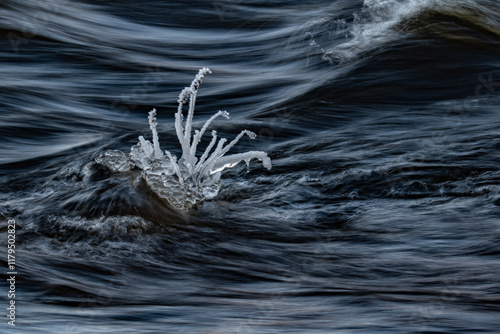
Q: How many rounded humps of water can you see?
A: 2